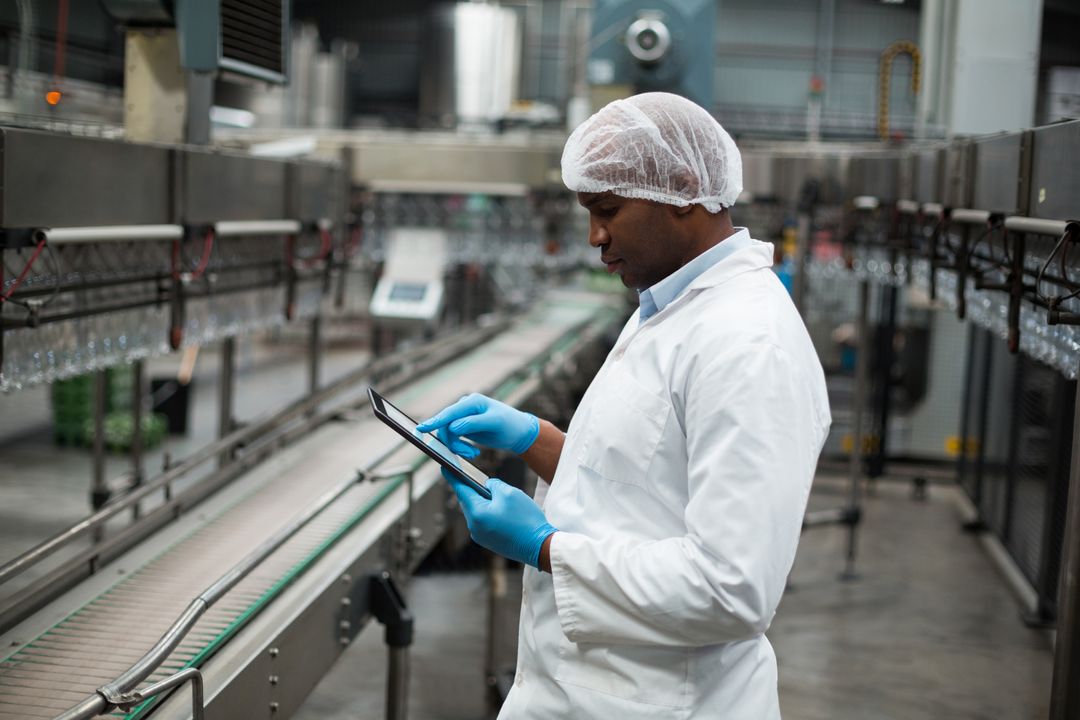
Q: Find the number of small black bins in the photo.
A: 1